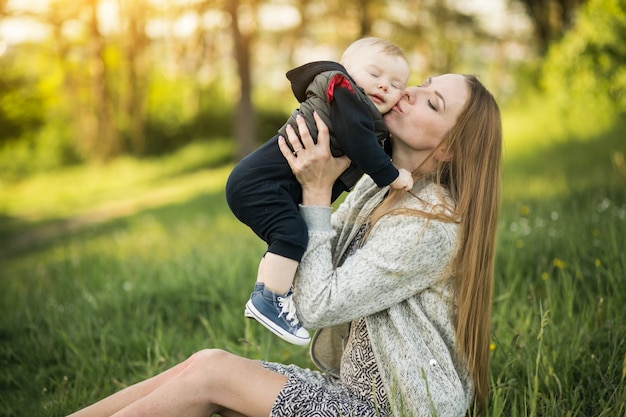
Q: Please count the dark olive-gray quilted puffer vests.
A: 1